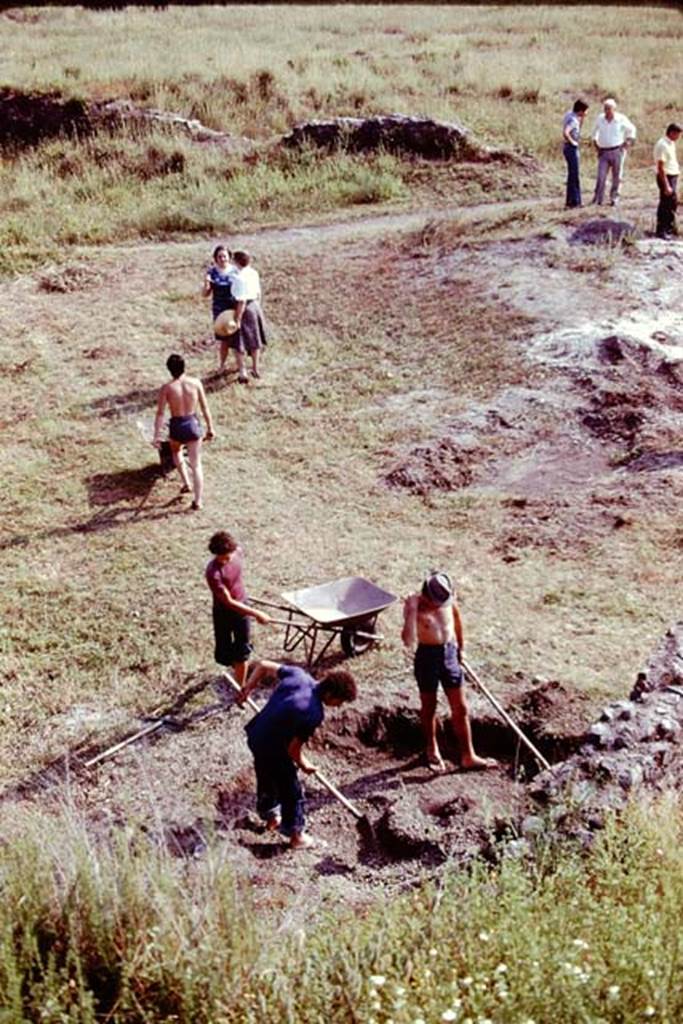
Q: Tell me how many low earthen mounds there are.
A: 2